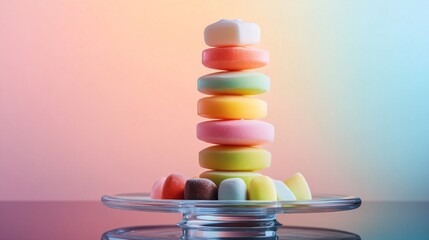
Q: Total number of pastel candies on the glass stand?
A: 14